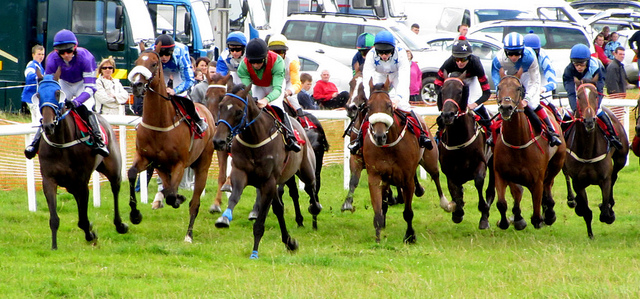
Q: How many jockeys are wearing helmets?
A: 11